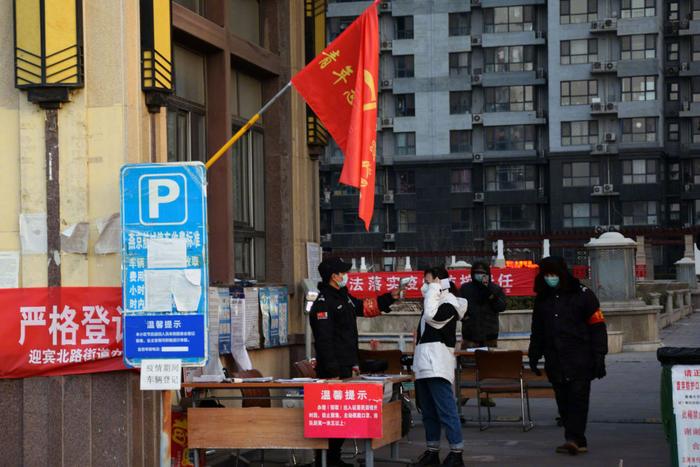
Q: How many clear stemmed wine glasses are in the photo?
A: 0